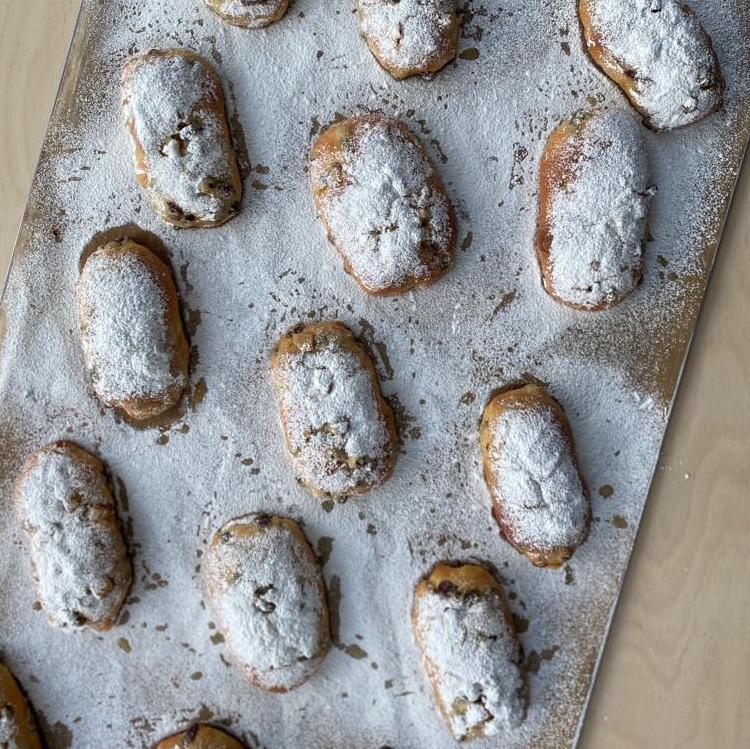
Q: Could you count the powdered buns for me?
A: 14